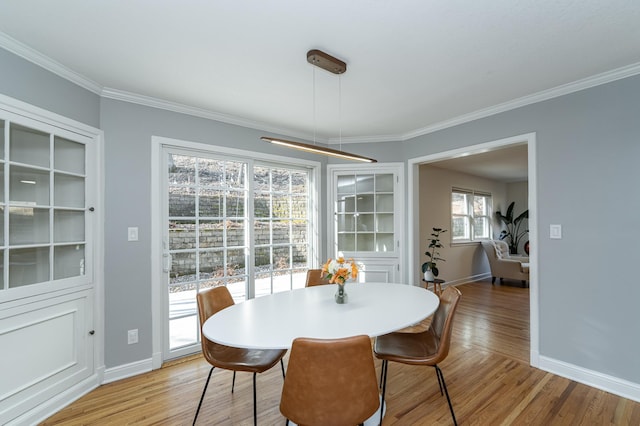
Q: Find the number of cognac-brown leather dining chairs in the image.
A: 4